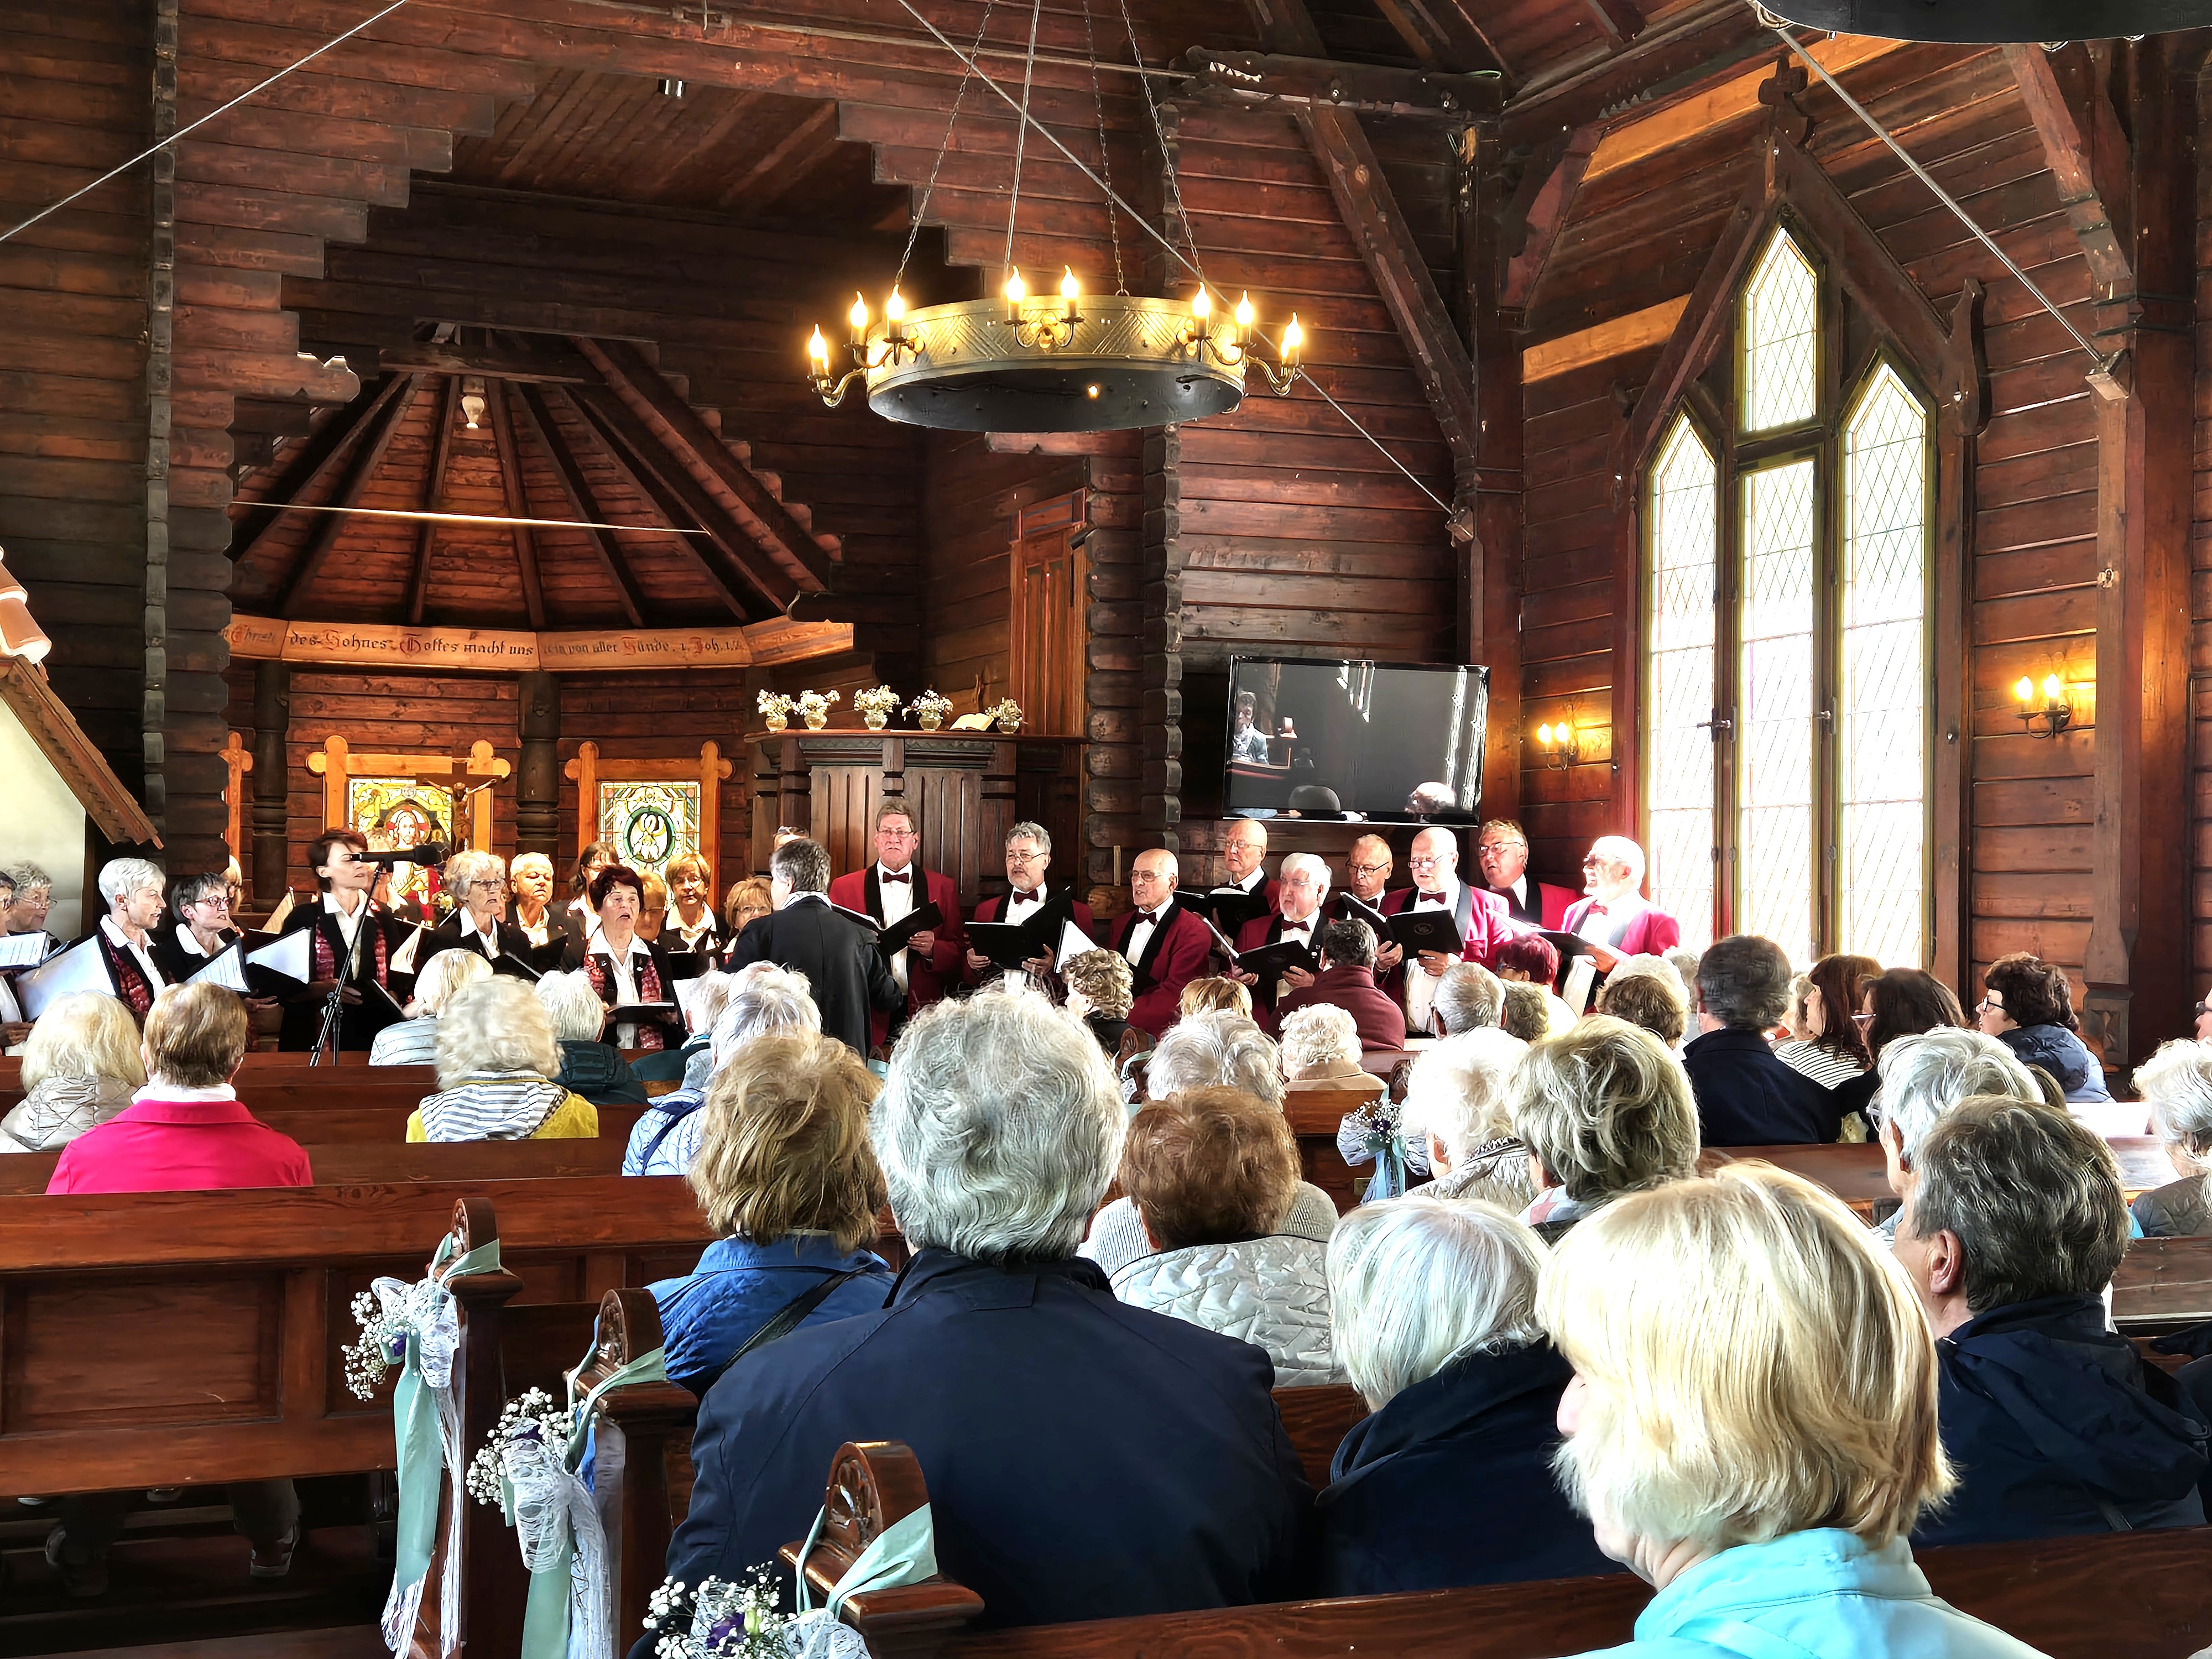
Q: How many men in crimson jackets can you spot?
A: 9